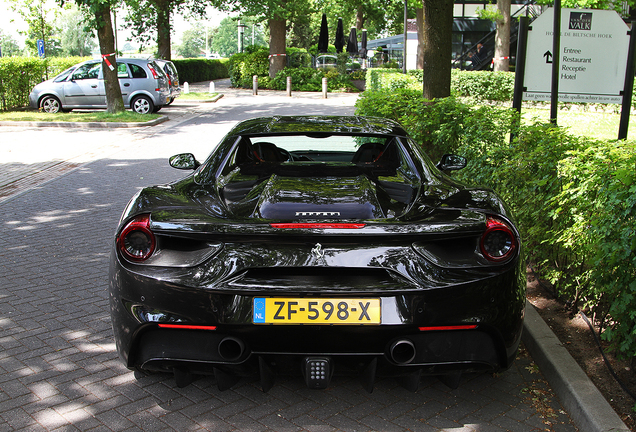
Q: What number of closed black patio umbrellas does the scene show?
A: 4